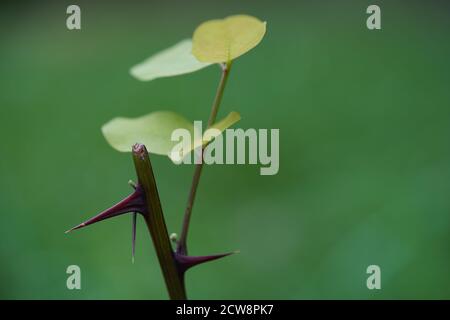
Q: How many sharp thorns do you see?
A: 3